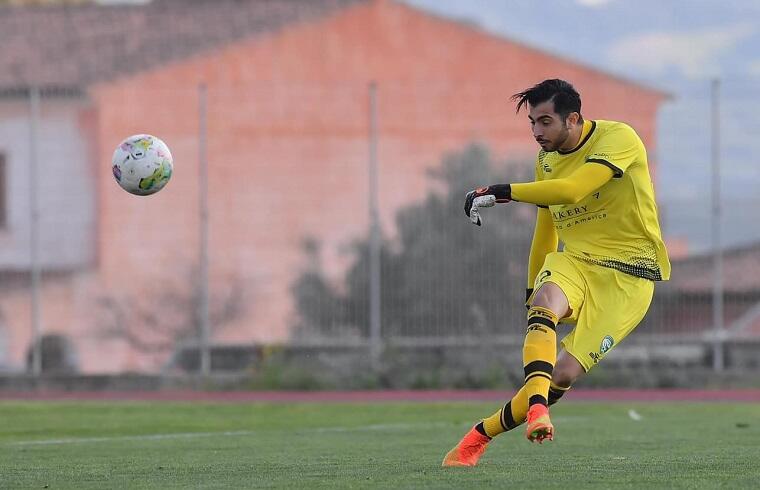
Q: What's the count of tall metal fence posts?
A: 4